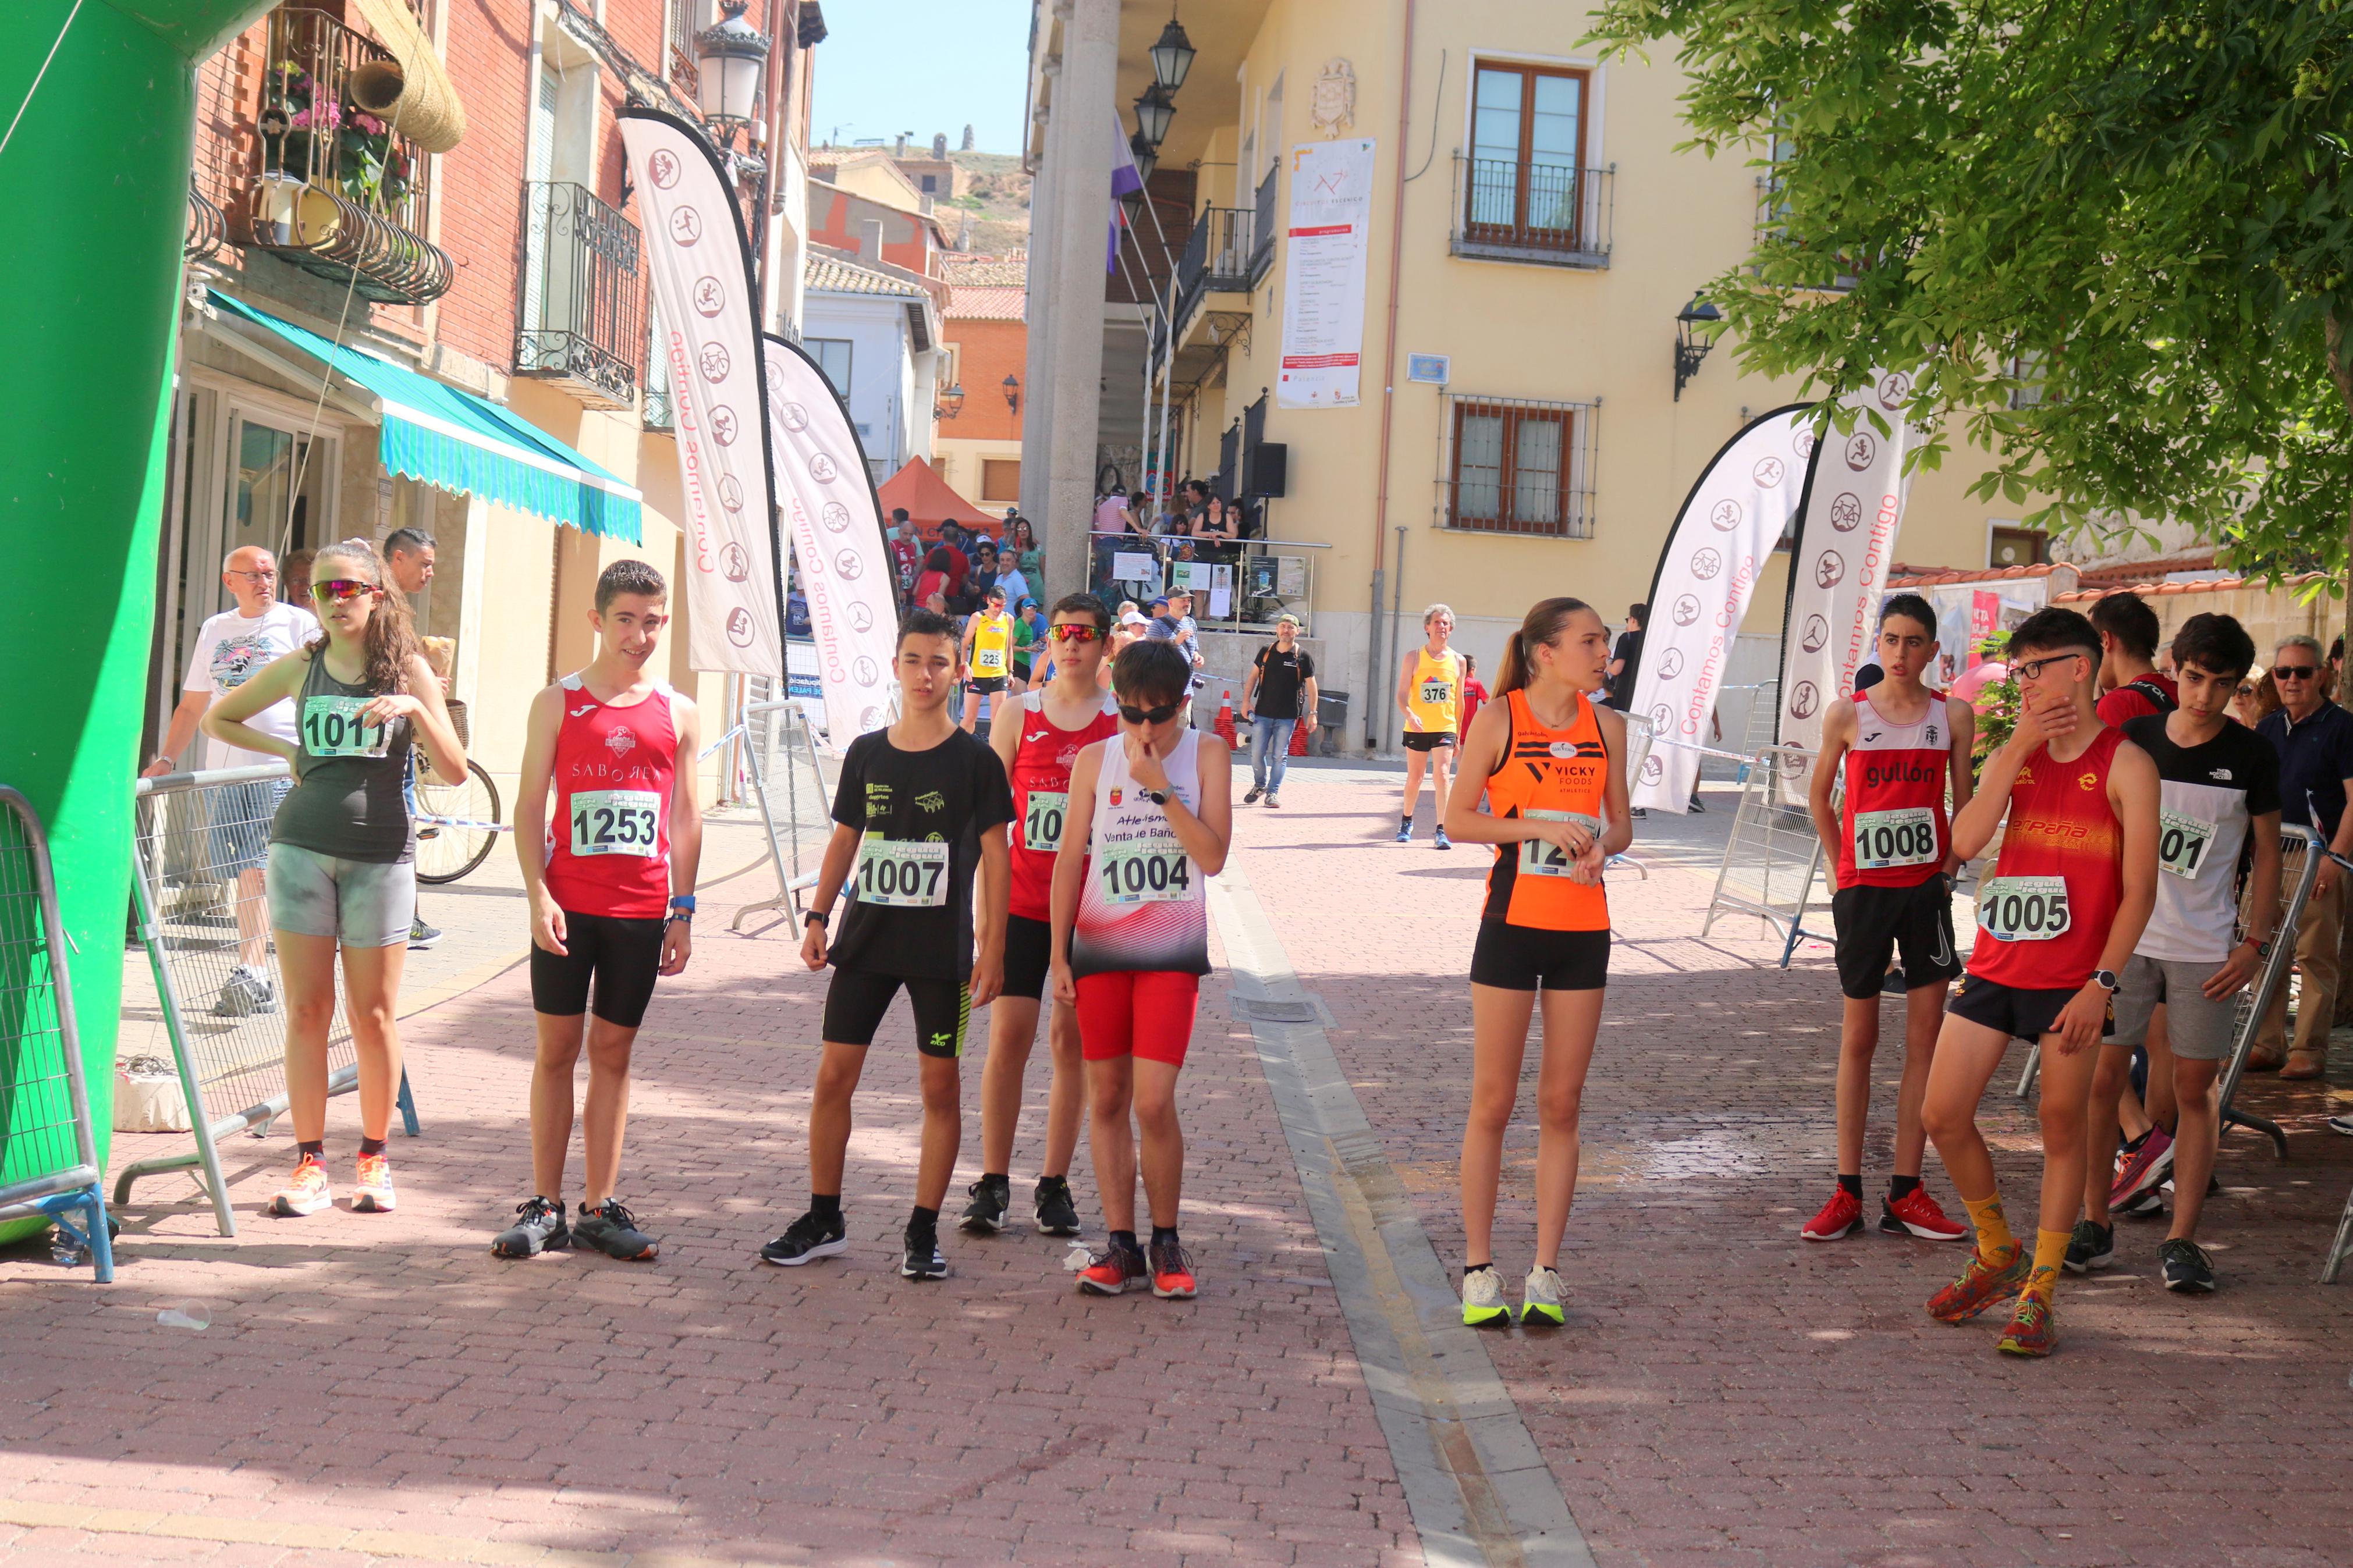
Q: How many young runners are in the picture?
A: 9